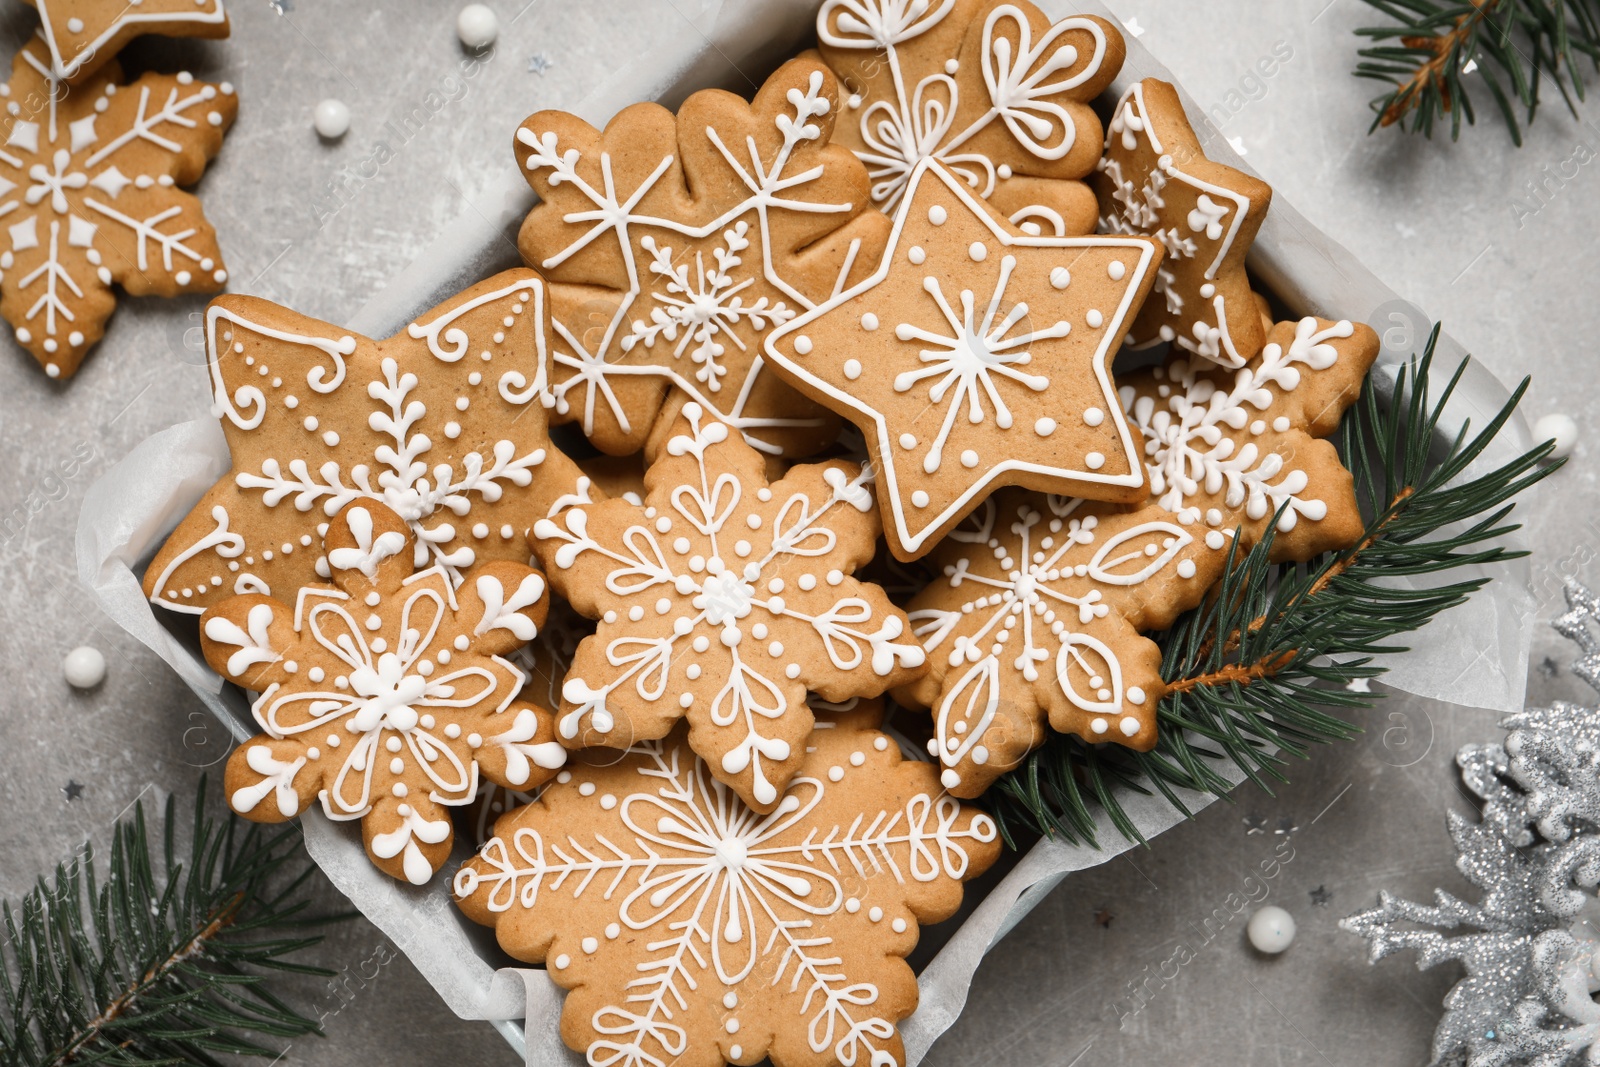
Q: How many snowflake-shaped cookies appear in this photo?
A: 8